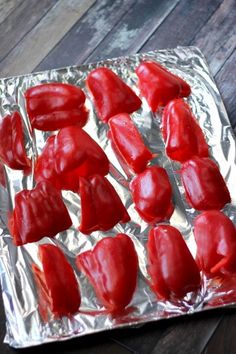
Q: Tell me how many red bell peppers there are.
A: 15